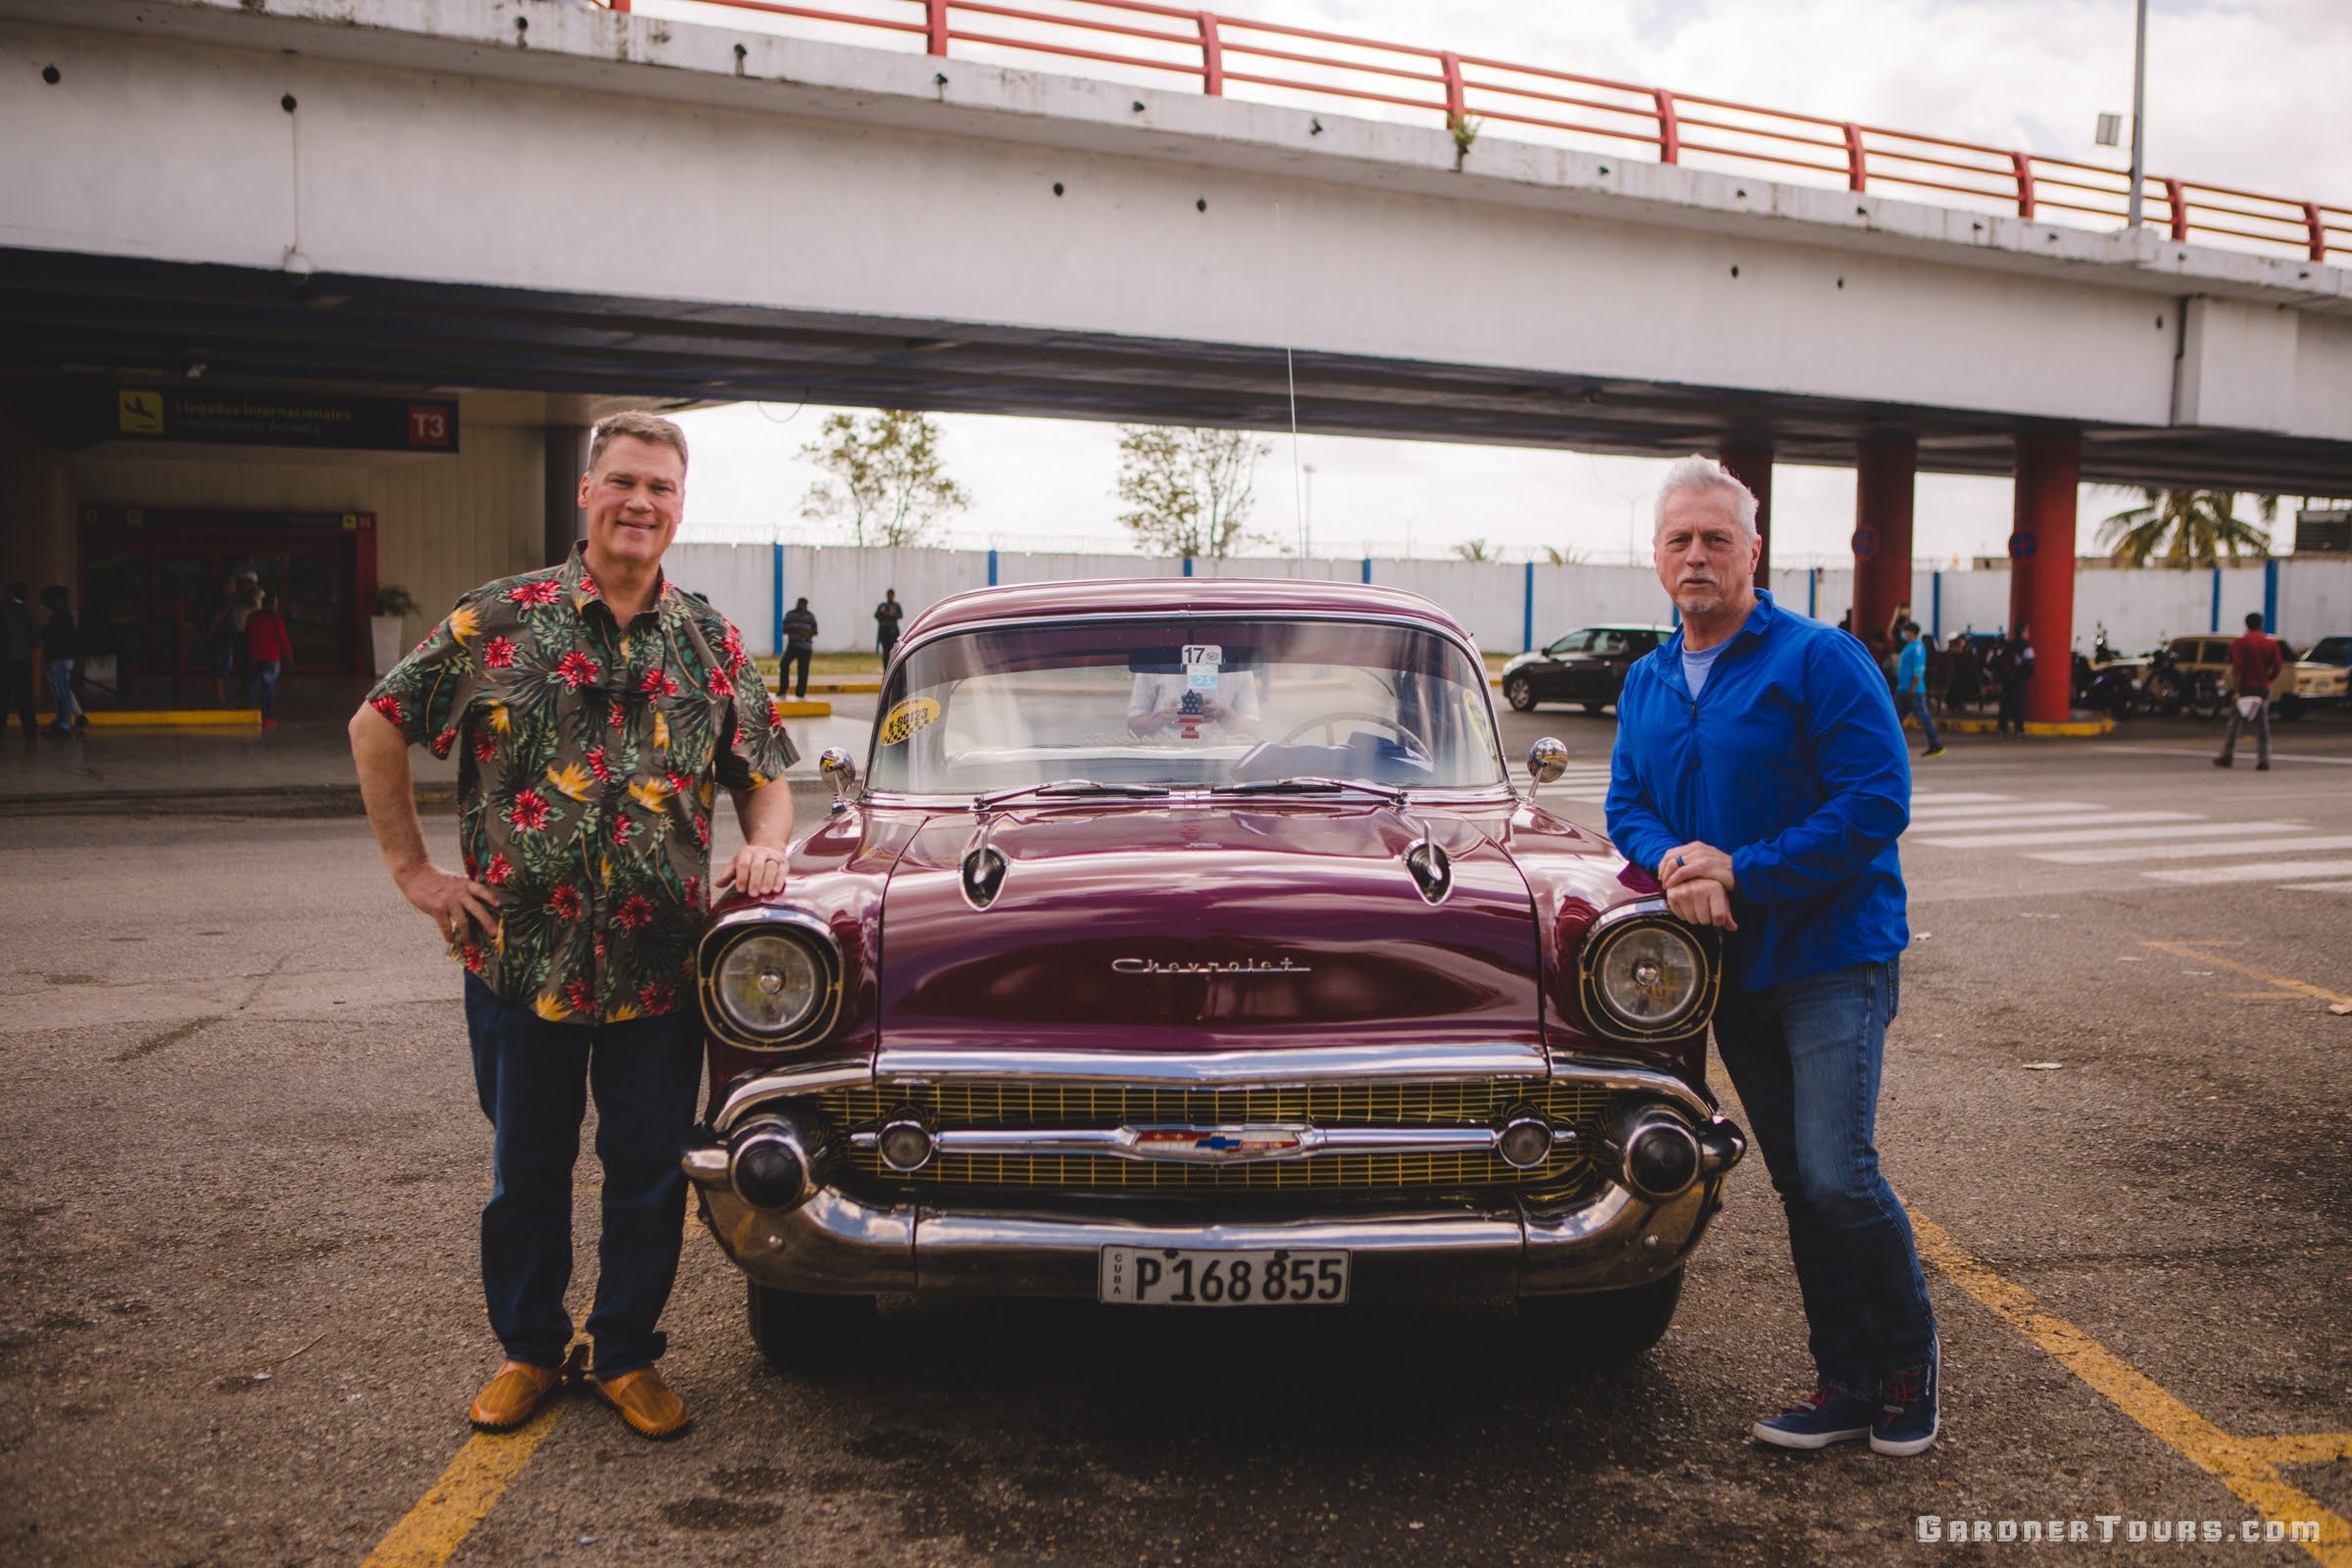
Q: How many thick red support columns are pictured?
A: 3